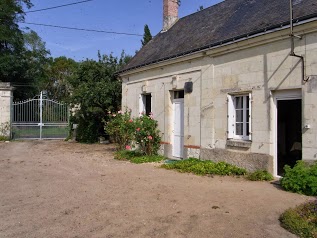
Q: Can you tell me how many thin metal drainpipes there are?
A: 1